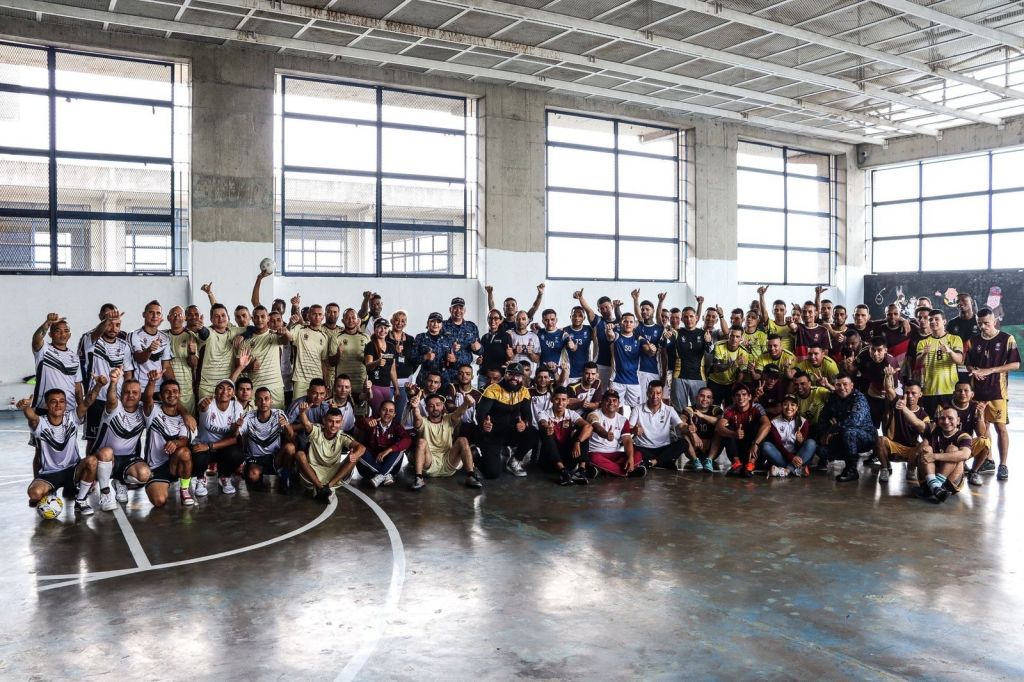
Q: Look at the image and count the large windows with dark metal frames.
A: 5